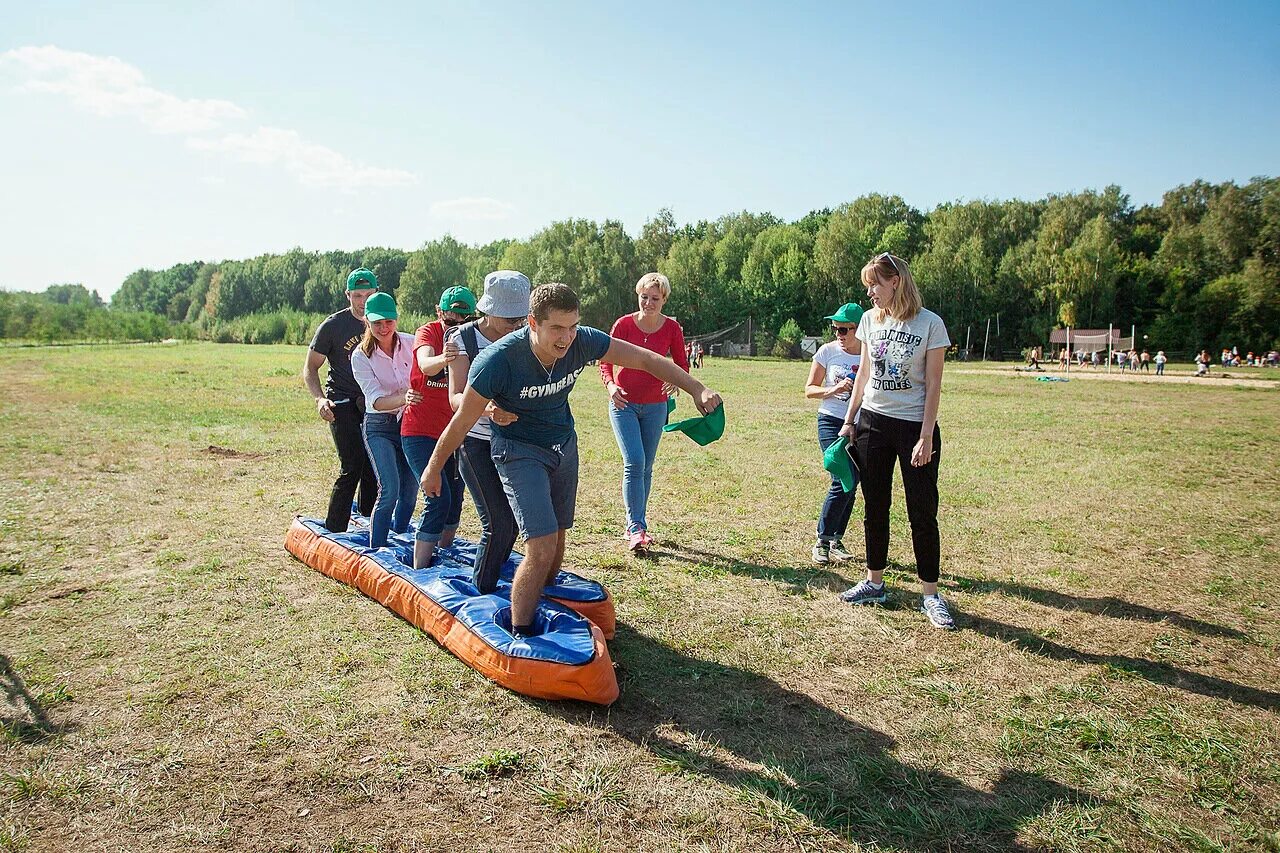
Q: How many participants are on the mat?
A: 5